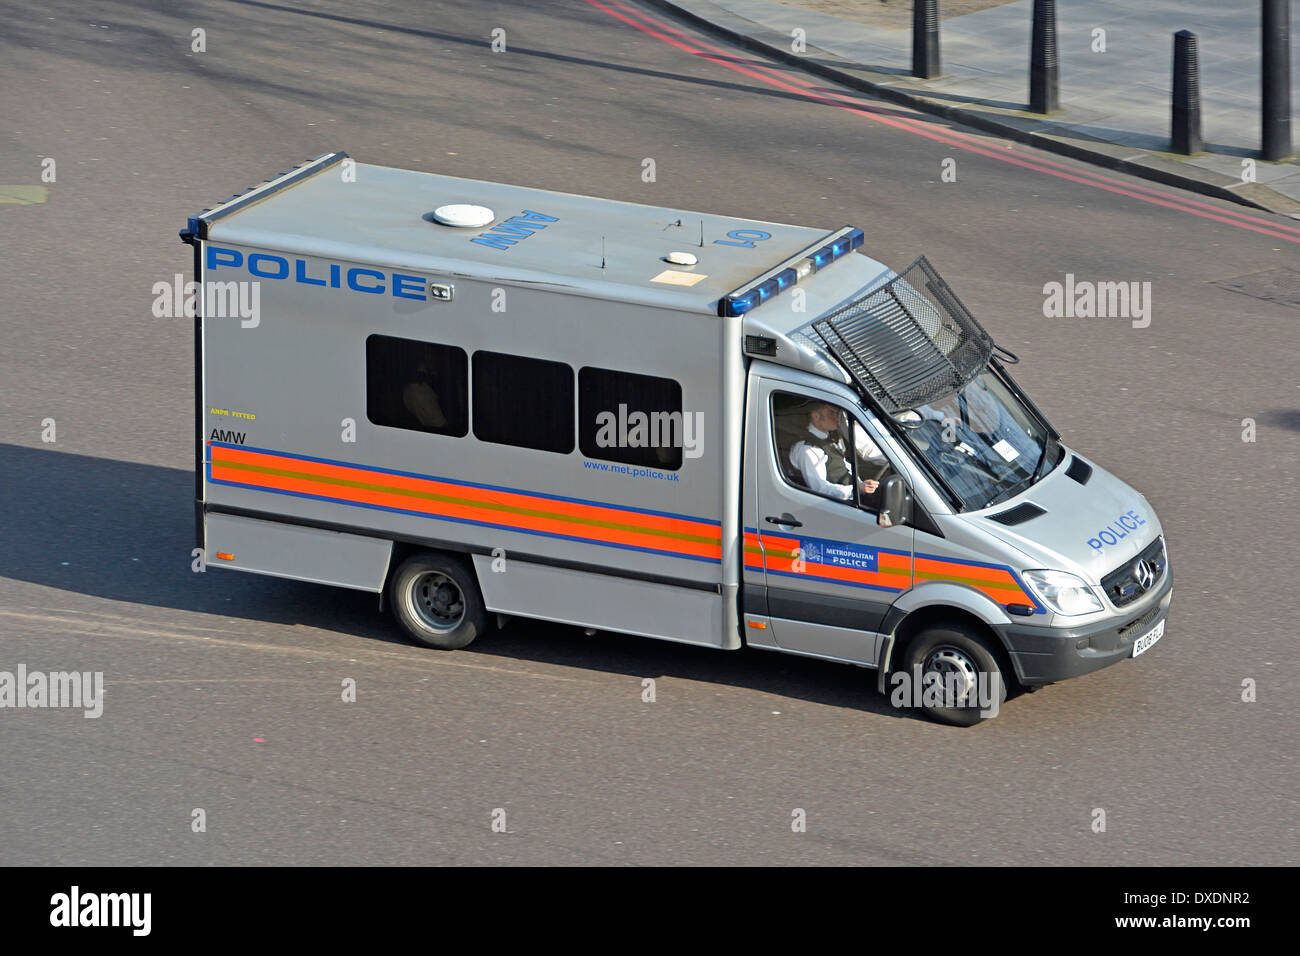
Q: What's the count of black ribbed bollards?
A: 3